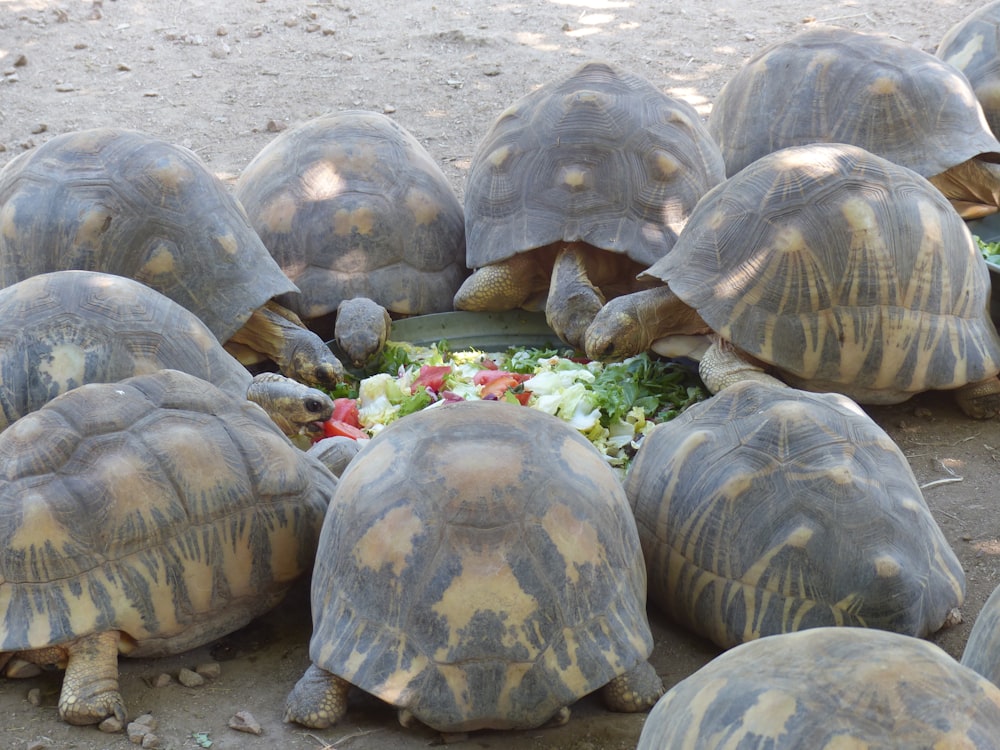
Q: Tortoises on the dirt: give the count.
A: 12